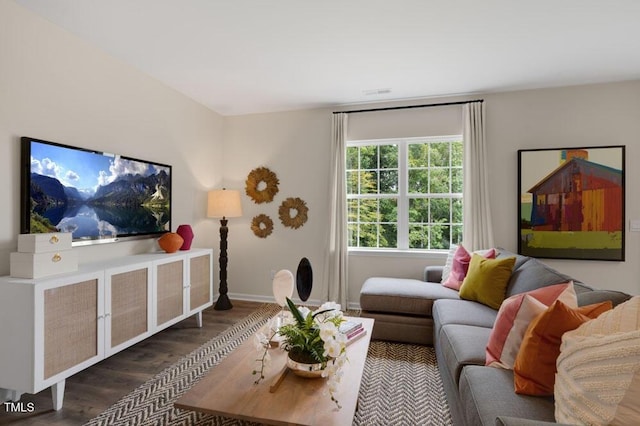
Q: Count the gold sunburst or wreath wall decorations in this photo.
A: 3